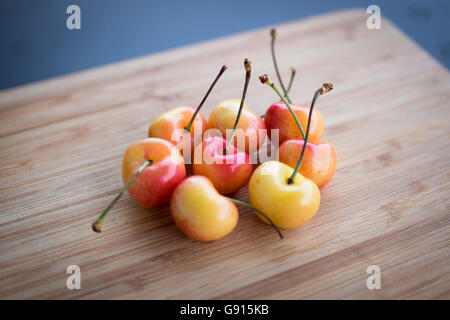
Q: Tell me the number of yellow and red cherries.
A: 8